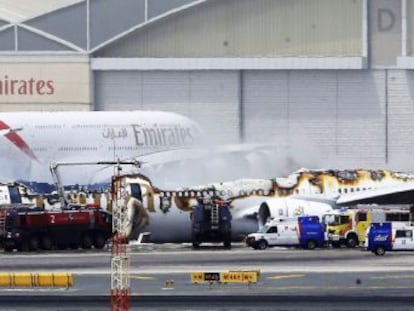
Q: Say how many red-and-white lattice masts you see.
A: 1